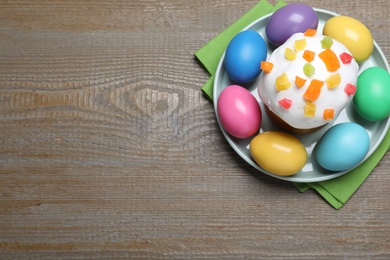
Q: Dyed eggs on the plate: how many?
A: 7